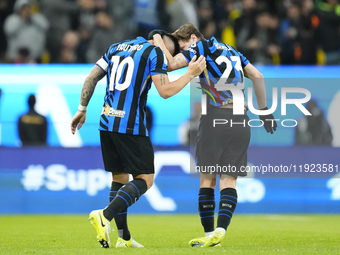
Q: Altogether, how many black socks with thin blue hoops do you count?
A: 4